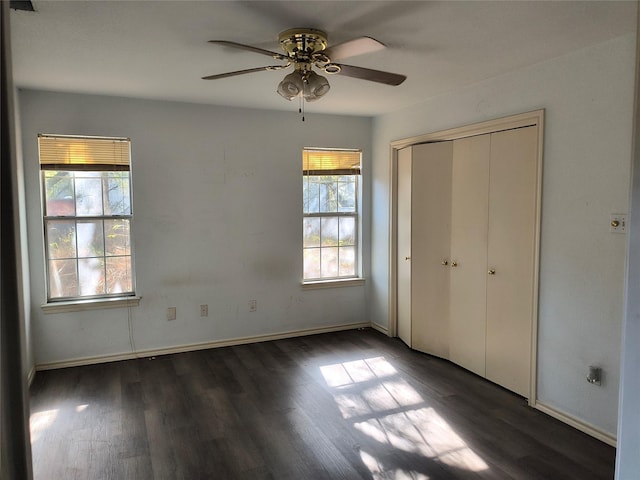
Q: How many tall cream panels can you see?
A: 4